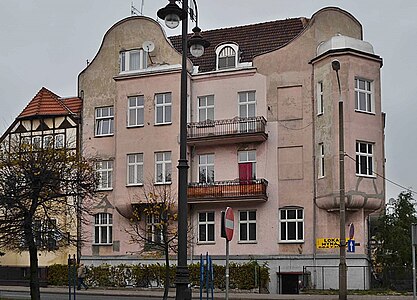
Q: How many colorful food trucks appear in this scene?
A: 0